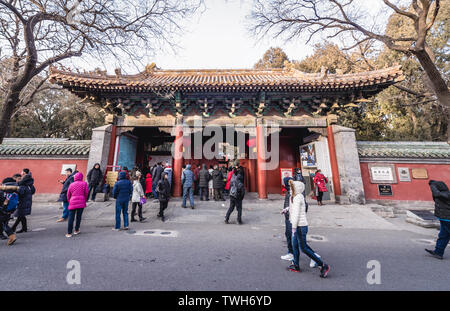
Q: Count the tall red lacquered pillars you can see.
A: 4